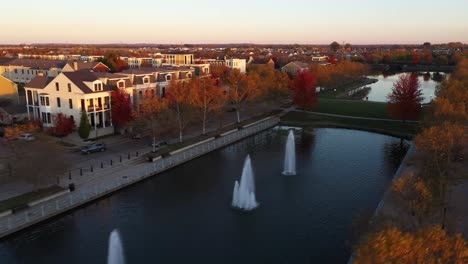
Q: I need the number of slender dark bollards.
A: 9